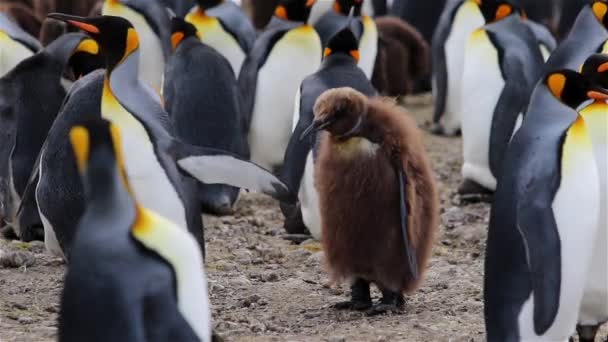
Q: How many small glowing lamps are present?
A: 0